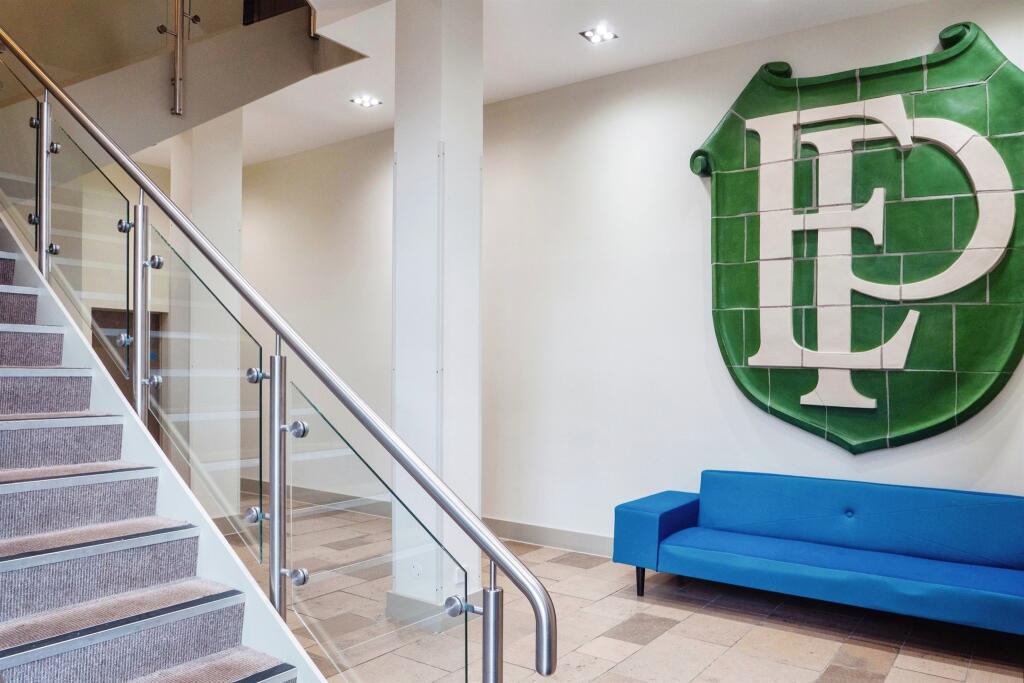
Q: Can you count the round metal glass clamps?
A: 15